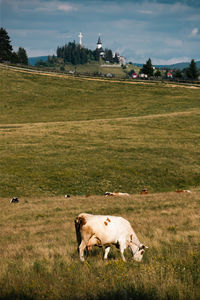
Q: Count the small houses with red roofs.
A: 2